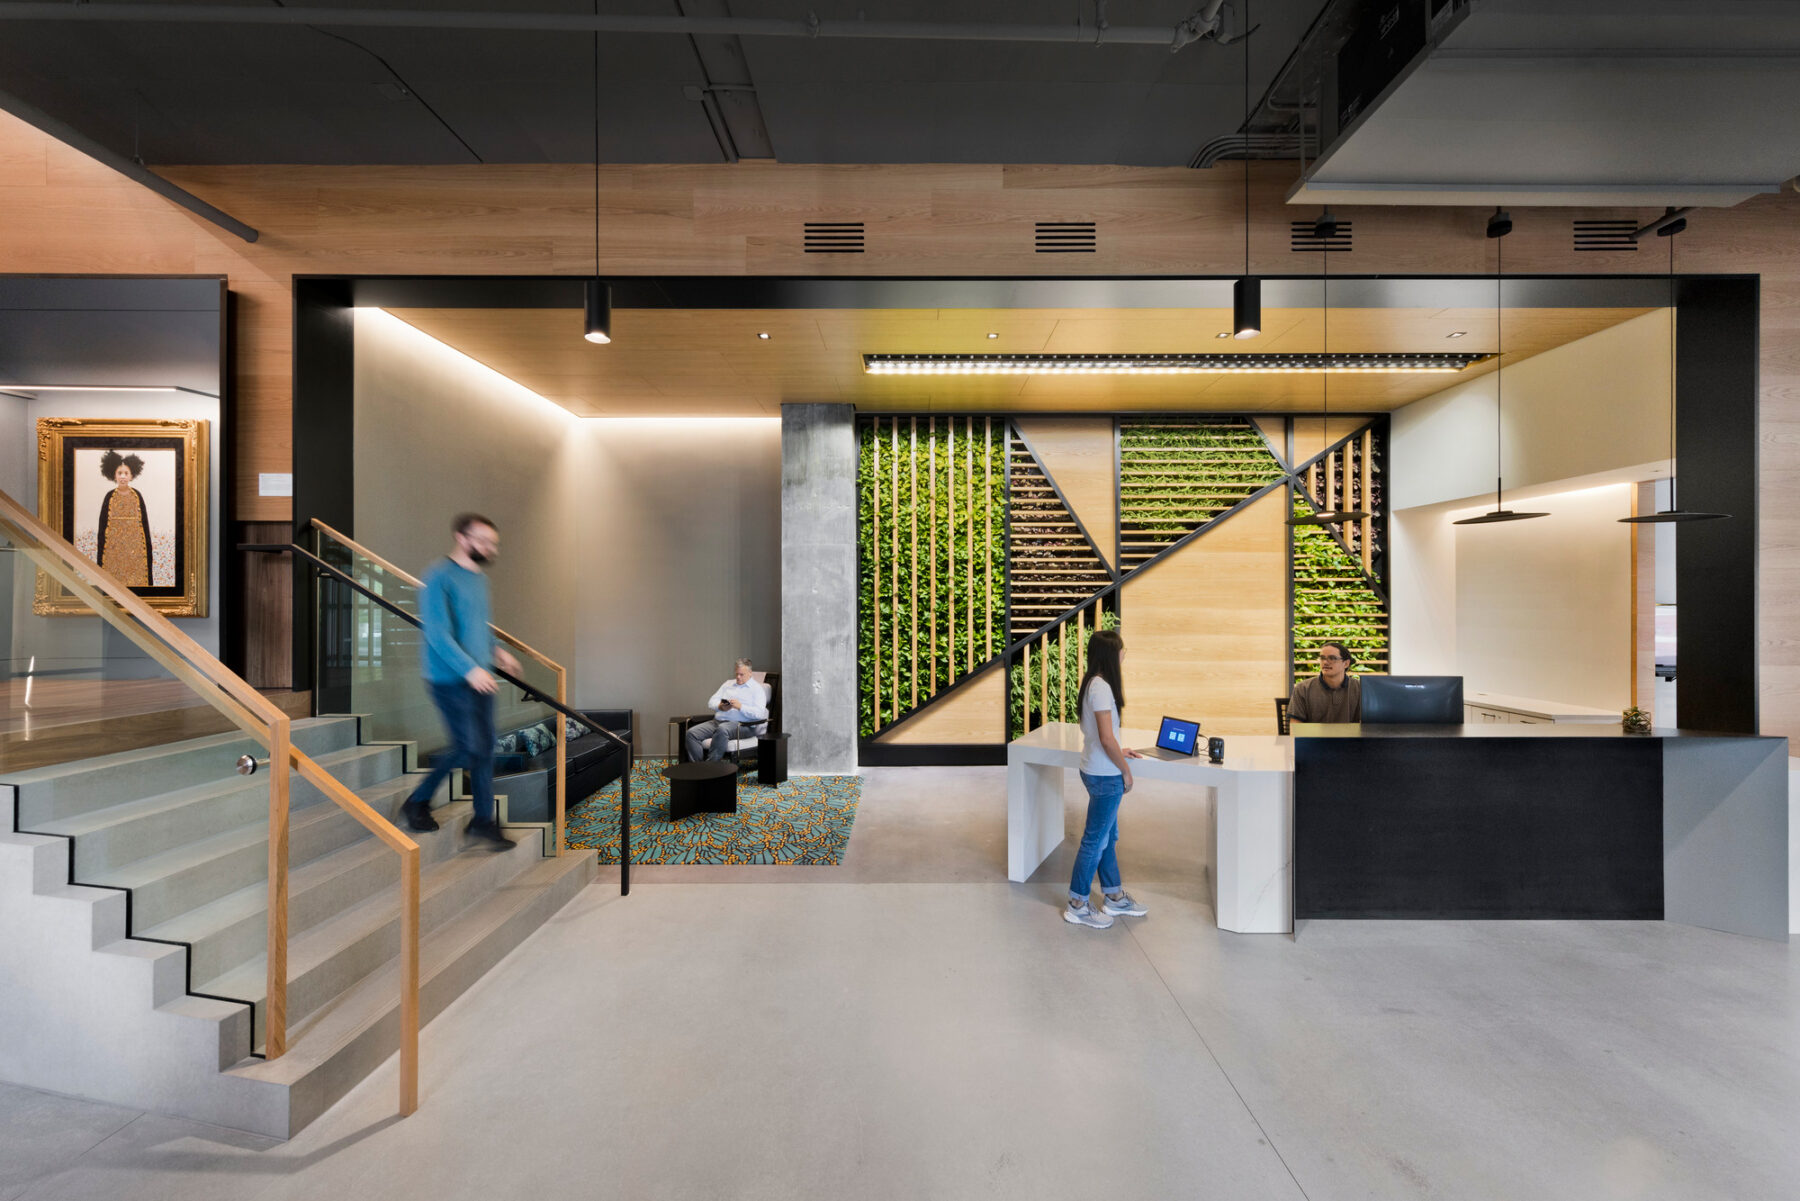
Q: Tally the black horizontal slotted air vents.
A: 4